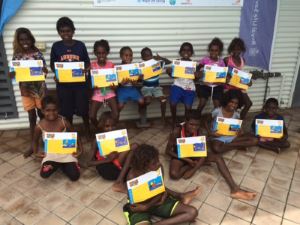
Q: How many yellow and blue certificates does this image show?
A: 14